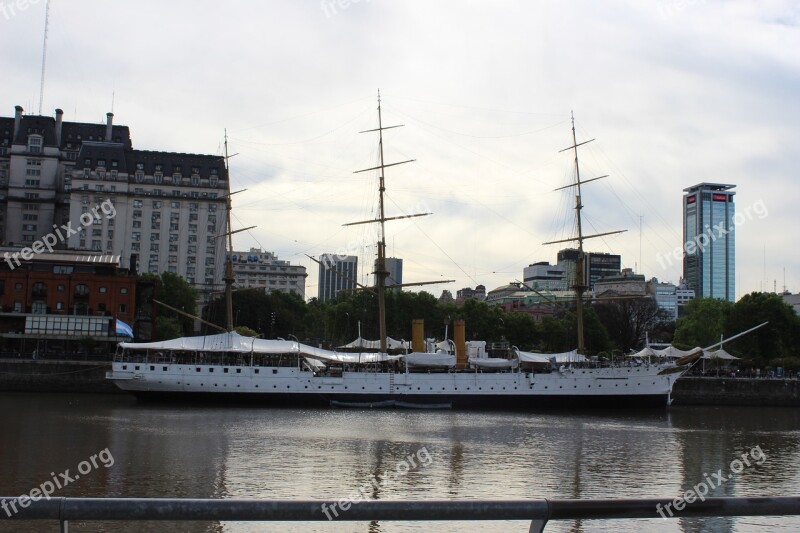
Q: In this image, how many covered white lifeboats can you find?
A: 2